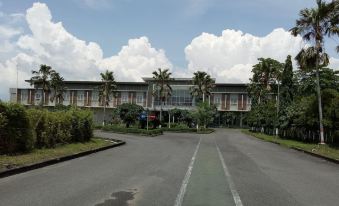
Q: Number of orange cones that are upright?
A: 0